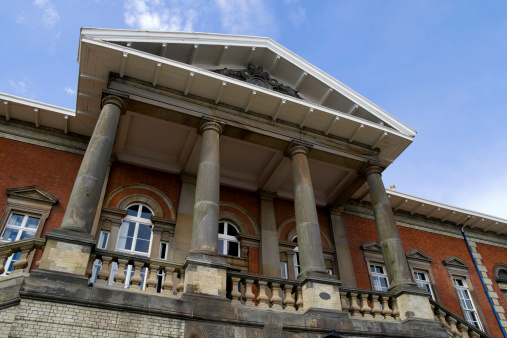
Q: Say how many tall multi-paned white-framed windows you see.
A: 7